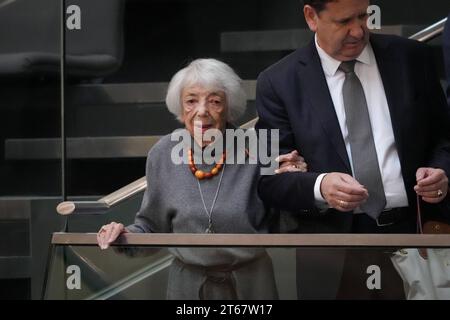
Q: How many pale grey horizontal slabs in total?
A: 3